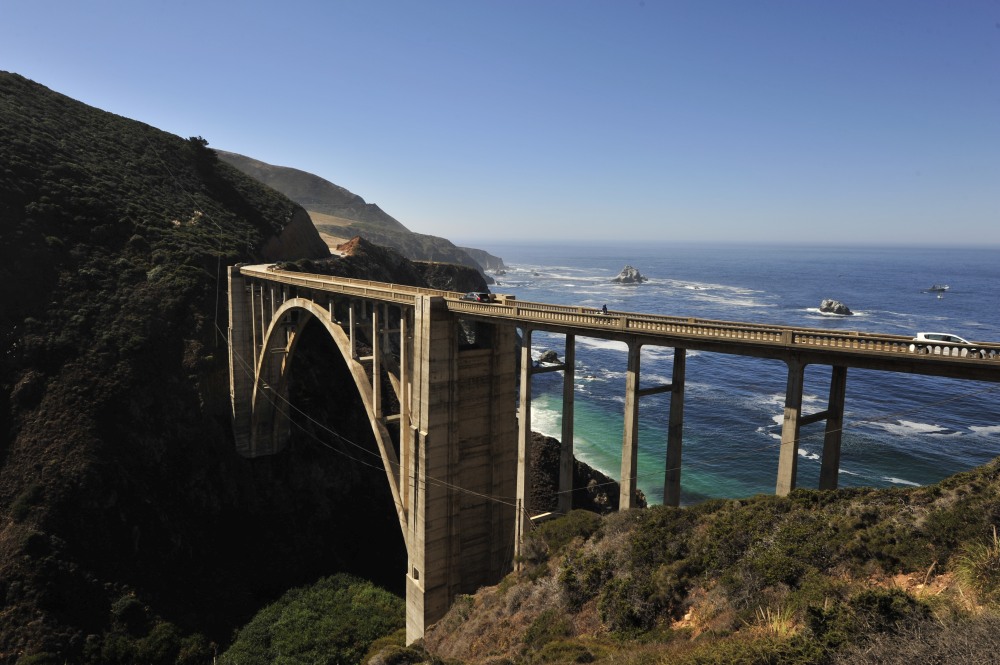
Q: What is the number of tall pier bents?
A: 3